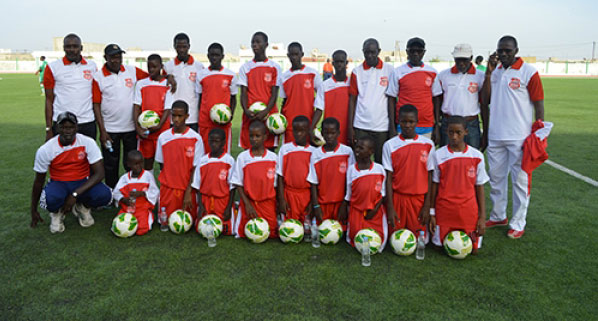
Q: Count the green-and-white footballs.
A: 14